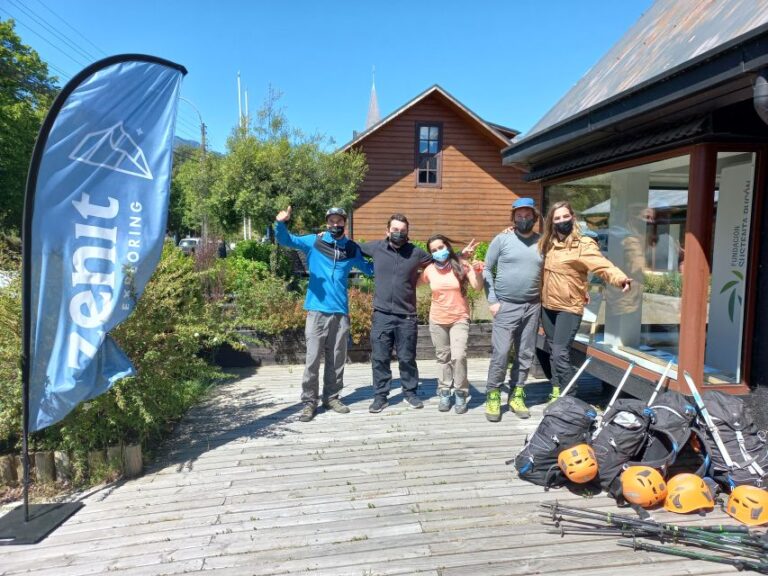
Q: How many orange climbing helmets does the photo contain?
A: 4